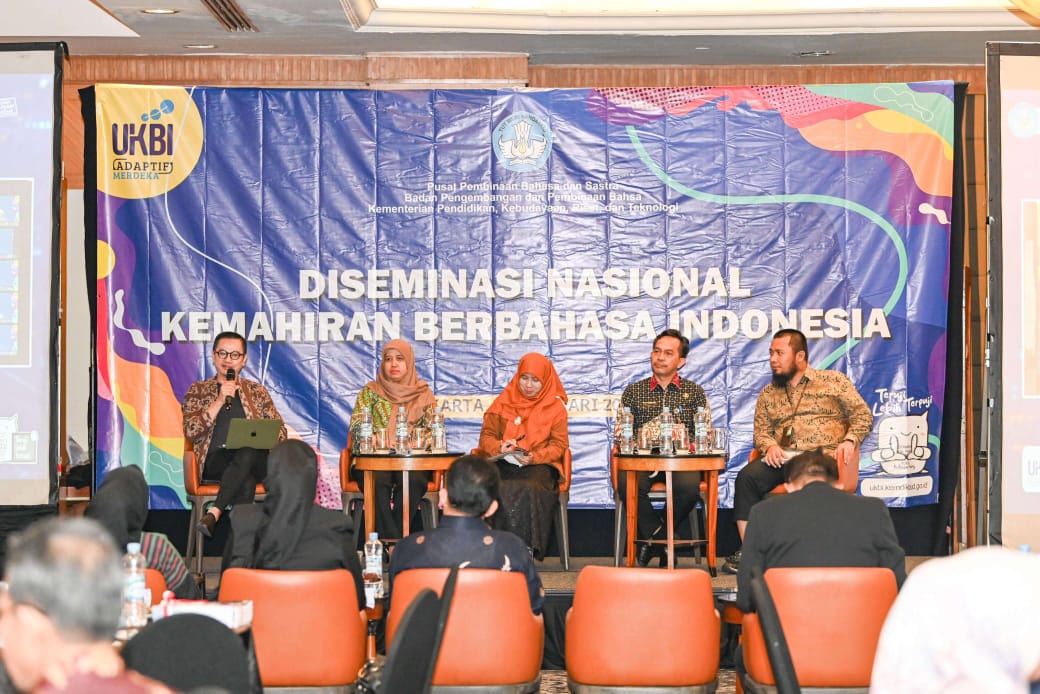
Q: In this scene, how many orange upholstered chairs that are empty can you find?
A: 1